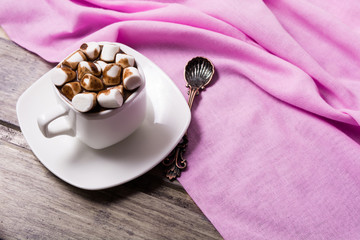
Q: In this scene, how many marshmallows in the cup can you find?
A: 14